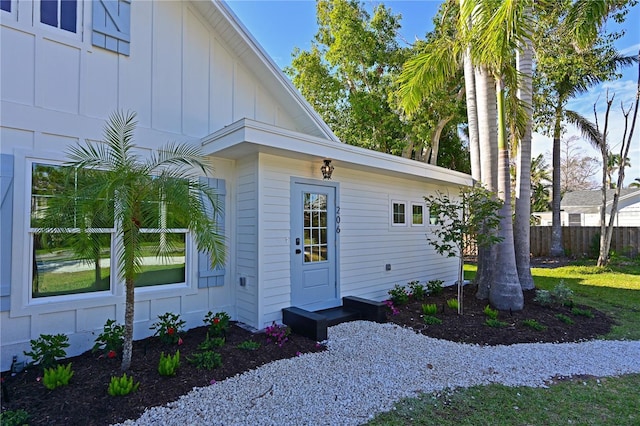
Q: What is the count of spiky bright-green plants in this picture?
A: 6